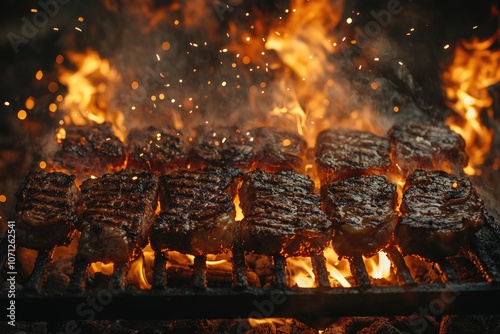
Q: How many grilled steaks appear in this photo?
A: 12